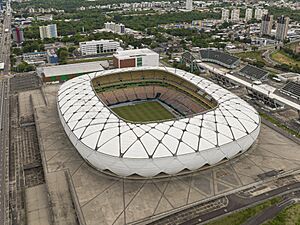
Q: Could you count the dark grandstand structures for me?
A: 3